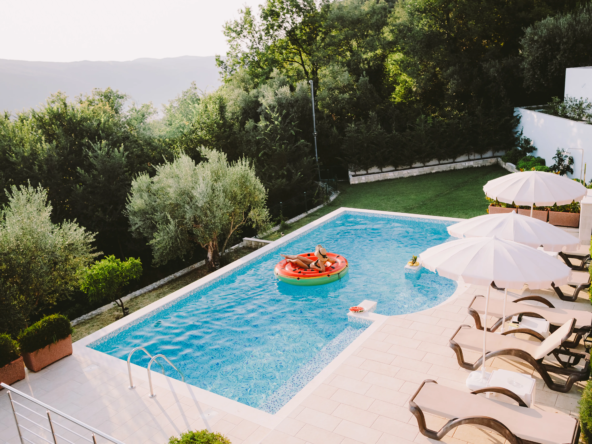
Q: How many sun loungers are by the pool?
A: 5